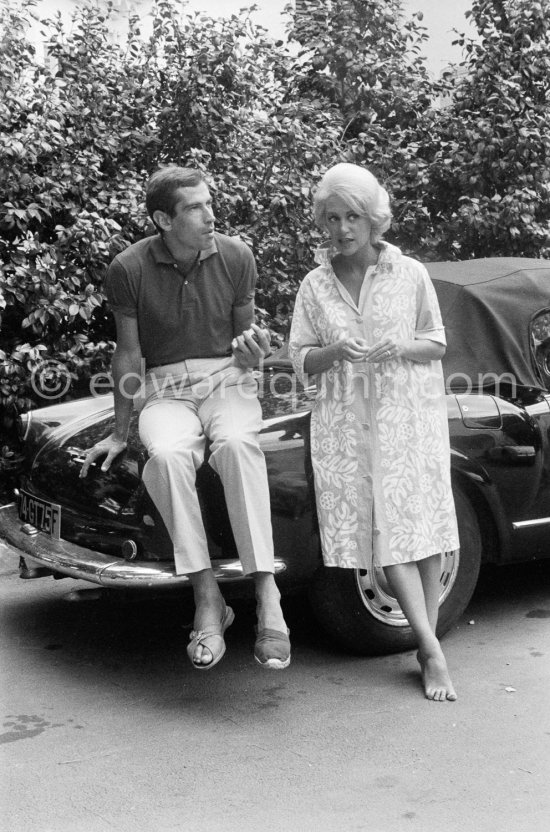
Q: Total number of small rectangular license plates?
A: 1